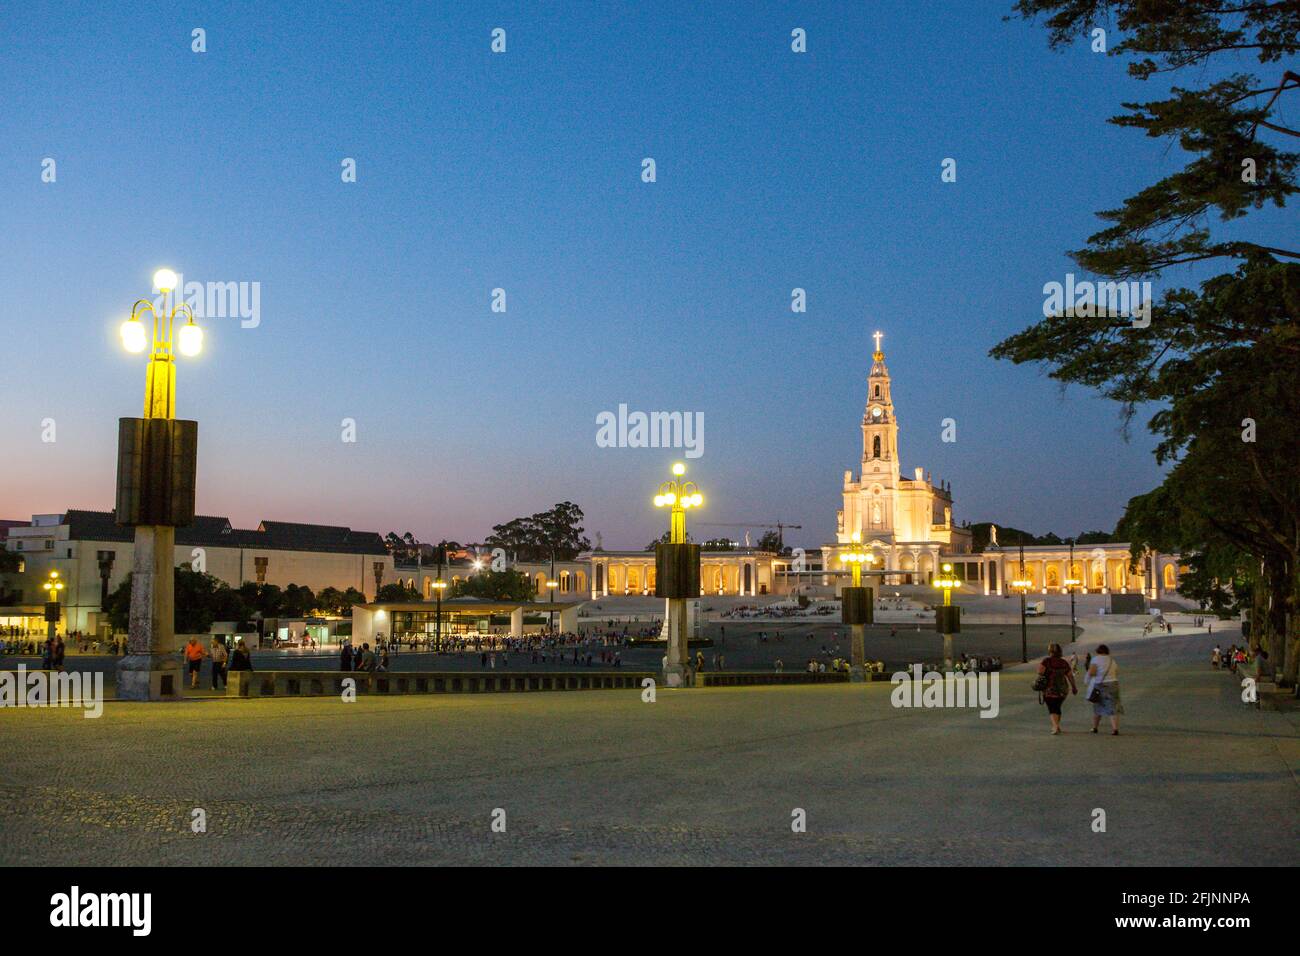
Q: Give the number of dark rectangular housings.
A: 5